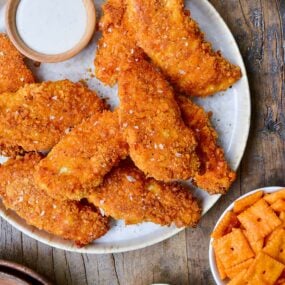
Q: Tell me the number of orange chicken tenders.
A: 9